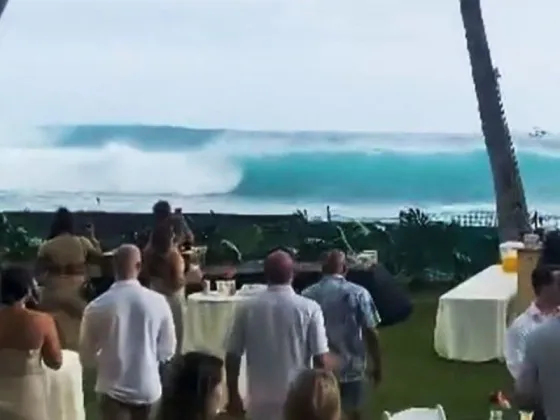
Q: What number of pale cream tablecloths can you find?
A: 3